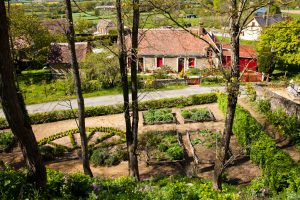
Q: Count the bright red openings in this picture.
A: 2